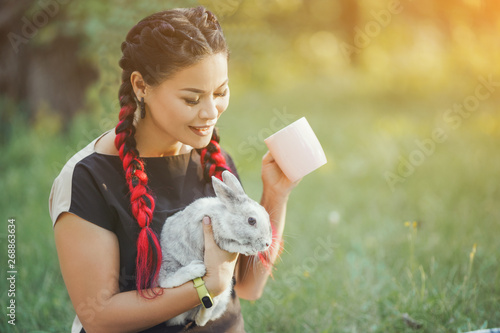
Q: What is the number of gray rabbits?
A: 1